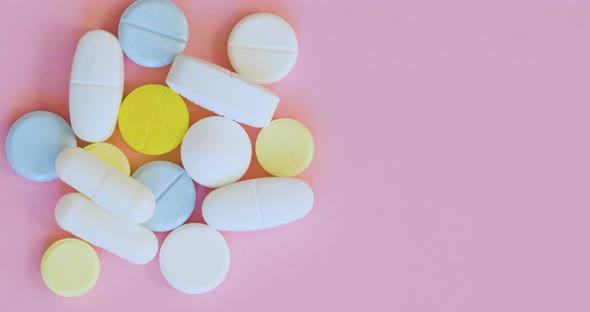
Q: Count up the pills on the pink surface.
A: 15